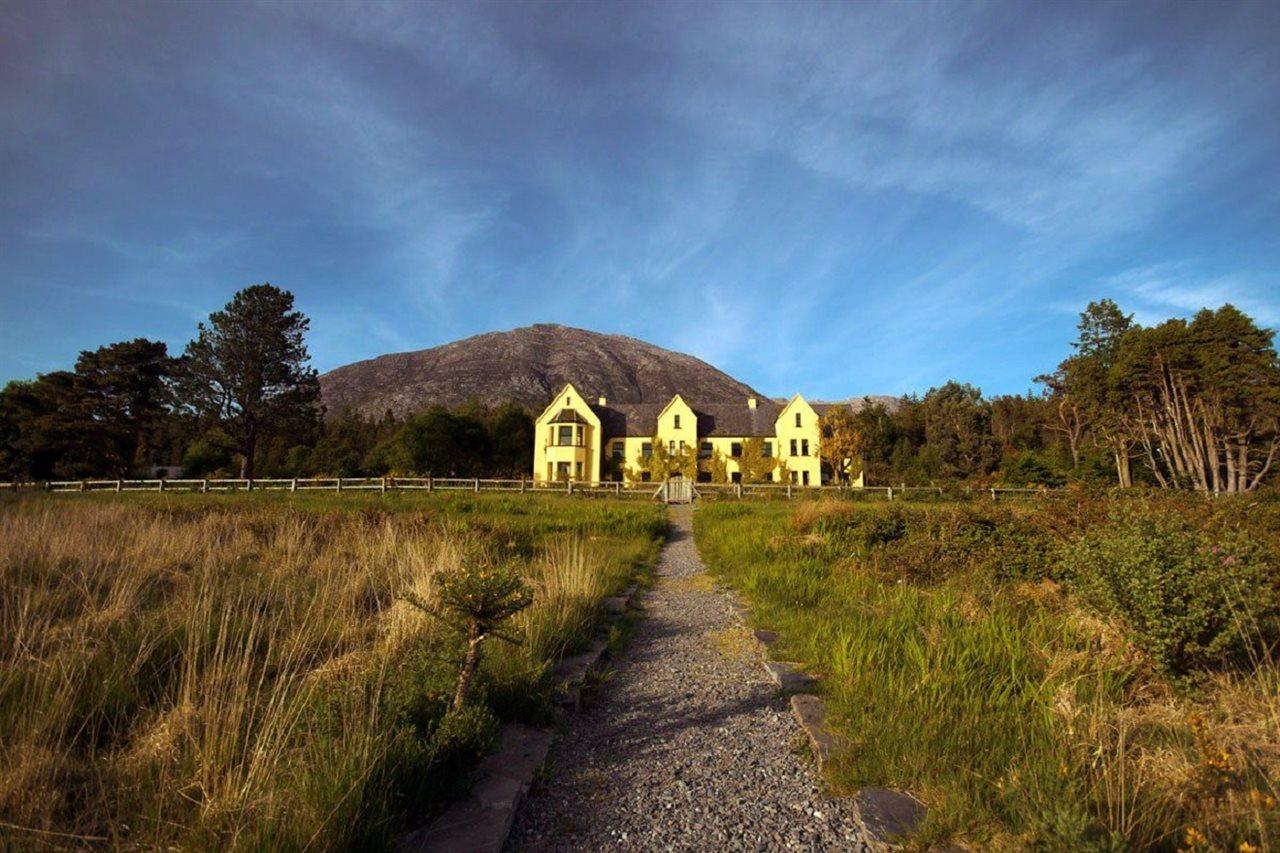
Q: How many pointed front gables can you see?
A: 3